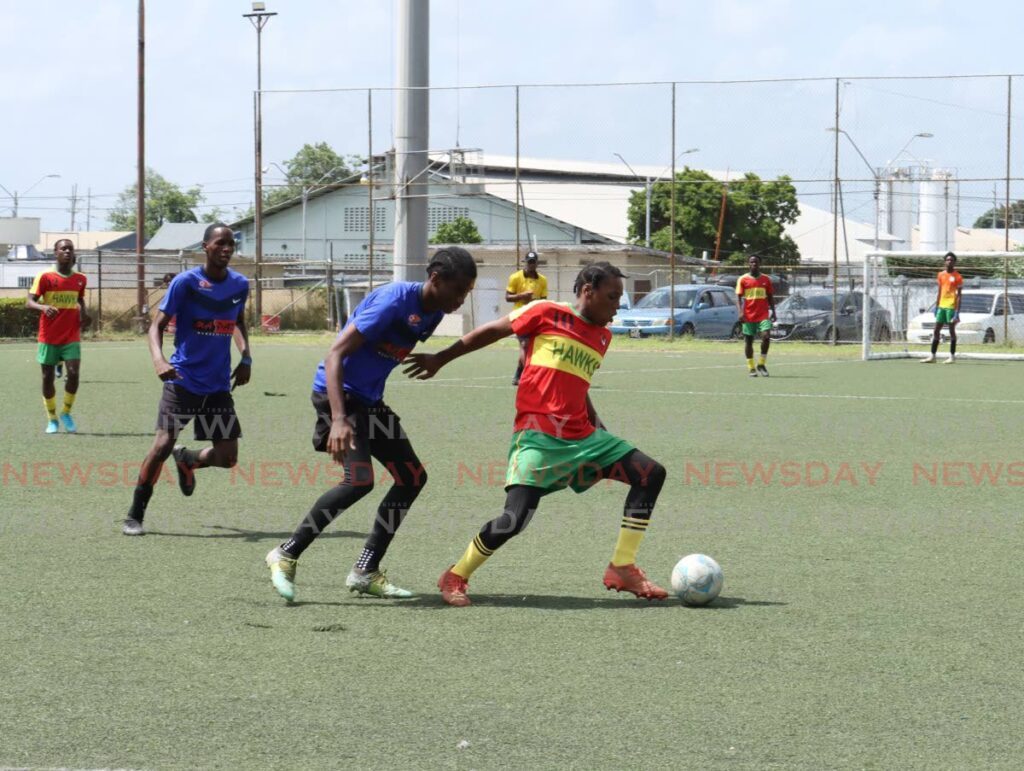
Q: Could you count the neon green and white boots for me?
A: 2